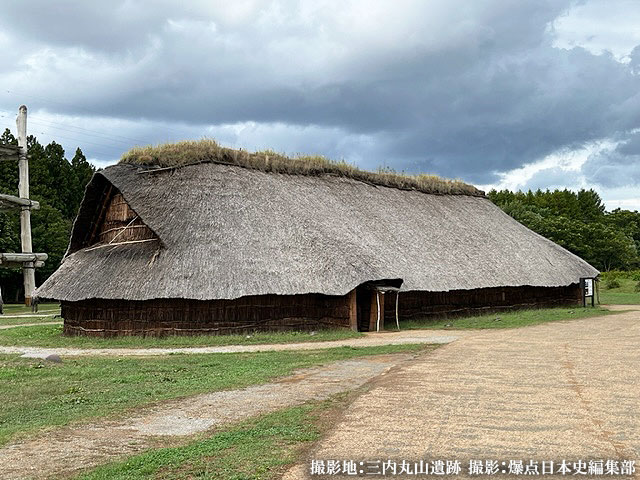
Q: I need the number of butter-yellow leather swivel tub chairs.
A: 0